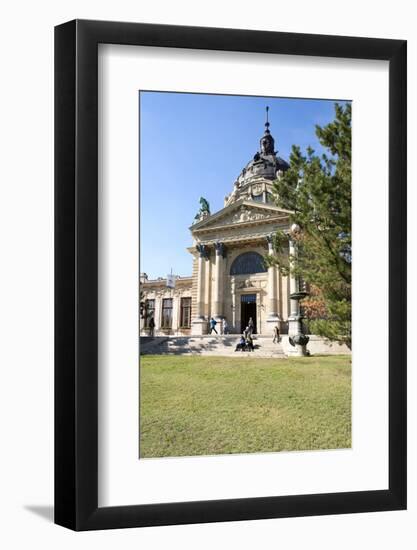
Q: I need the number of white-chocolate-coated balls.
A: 0